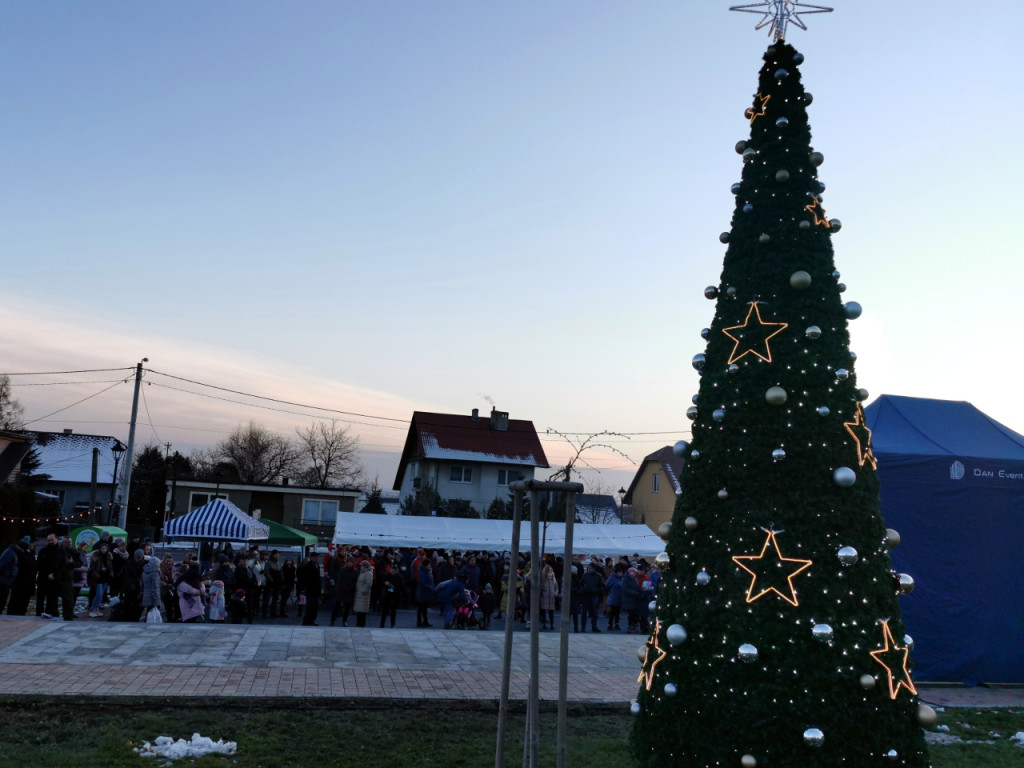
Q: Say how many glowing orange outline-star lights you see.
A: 7